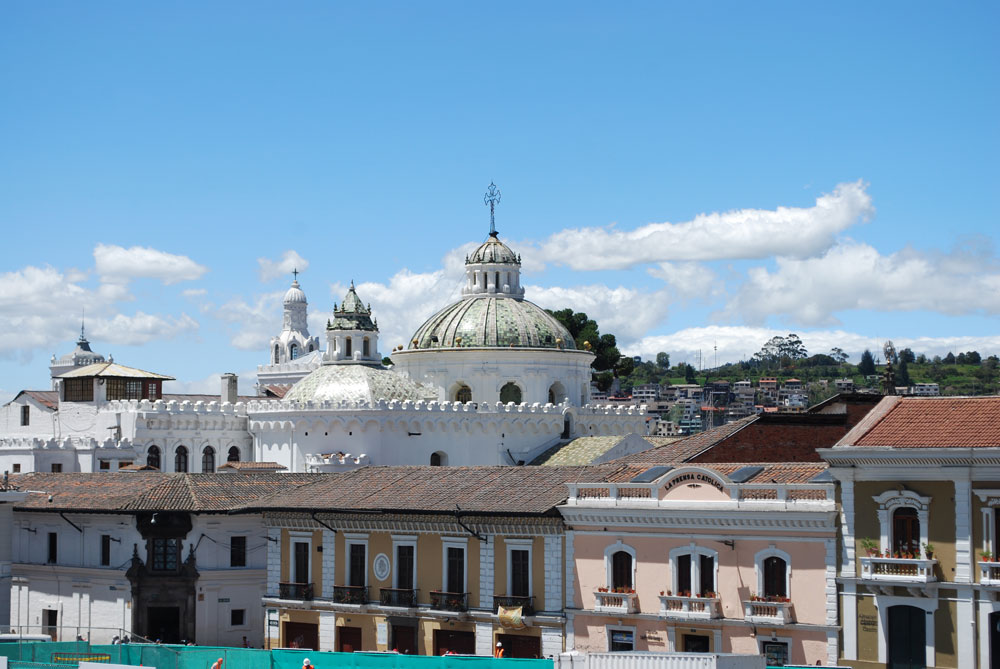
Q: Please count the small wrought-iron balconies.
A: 5